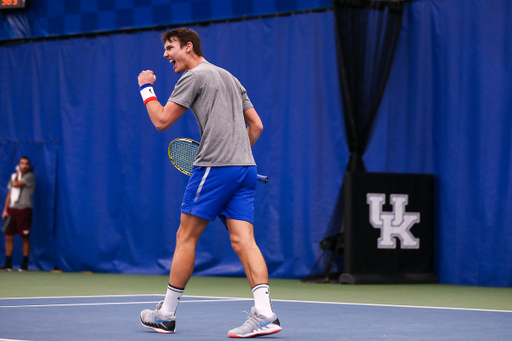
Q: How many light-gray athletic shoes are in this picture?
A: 2